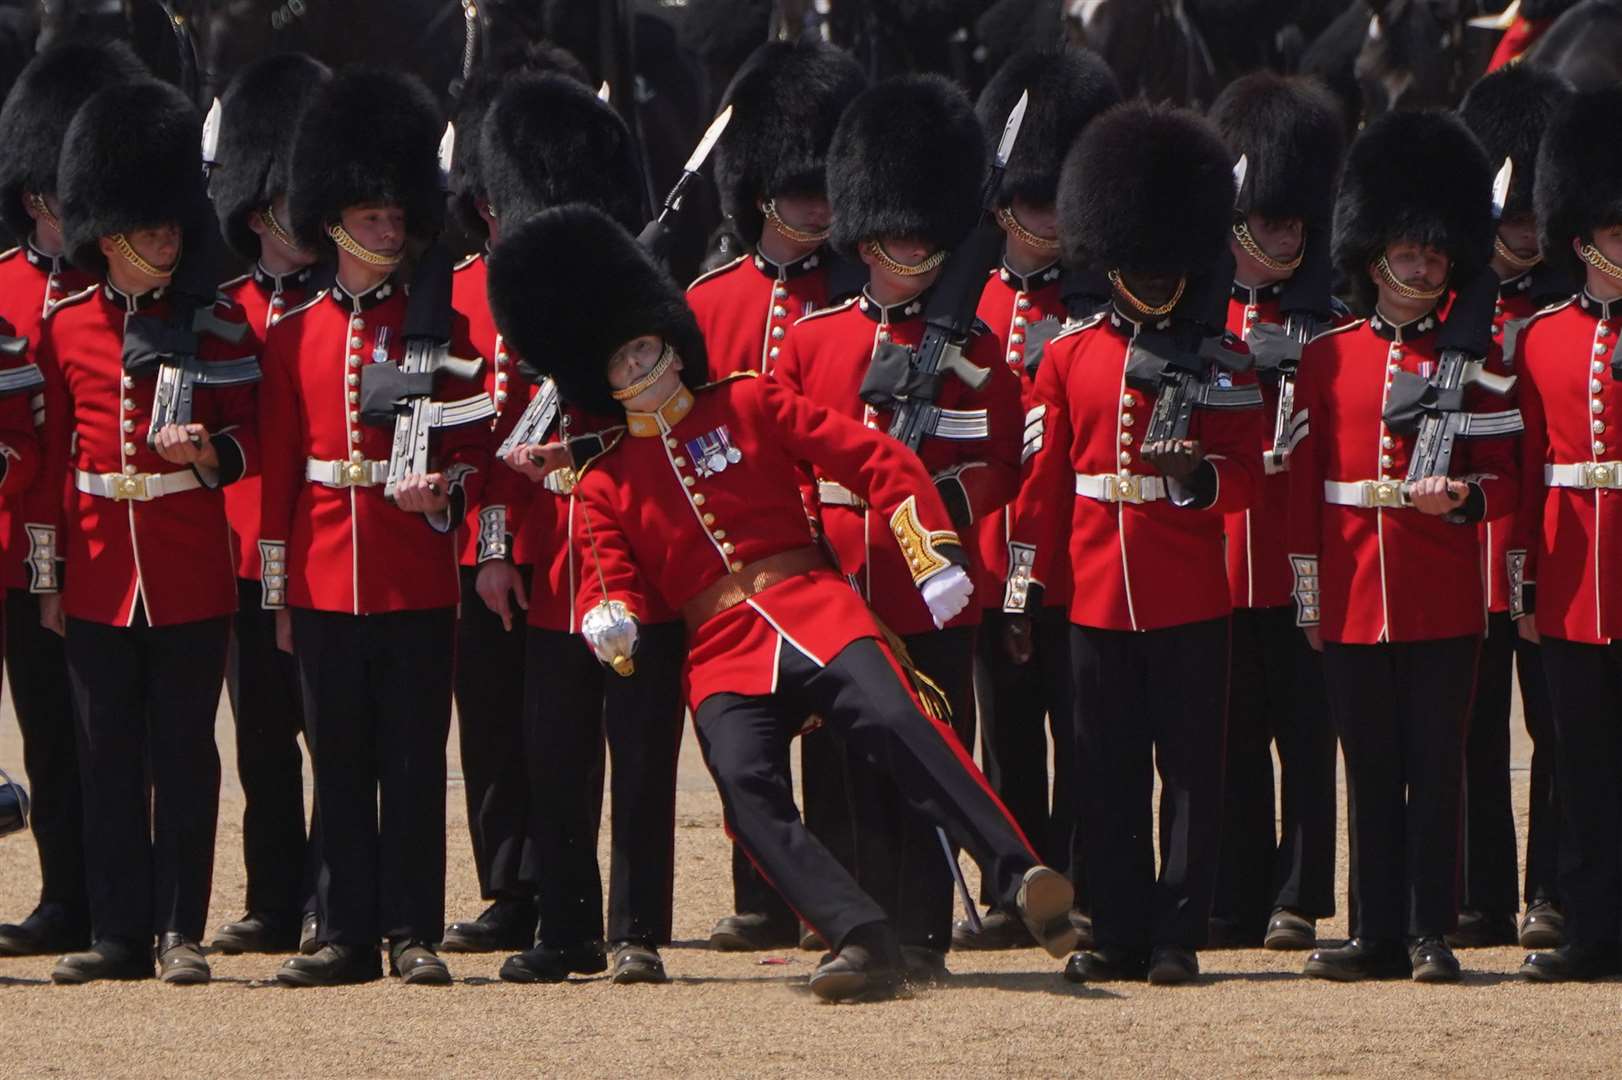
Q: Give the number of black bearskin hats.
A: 15